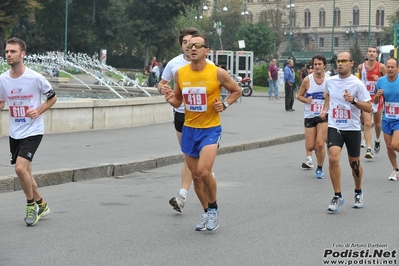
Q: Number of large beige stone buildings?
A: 1